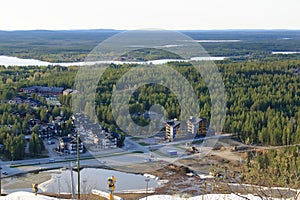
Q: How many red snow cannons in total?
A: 0